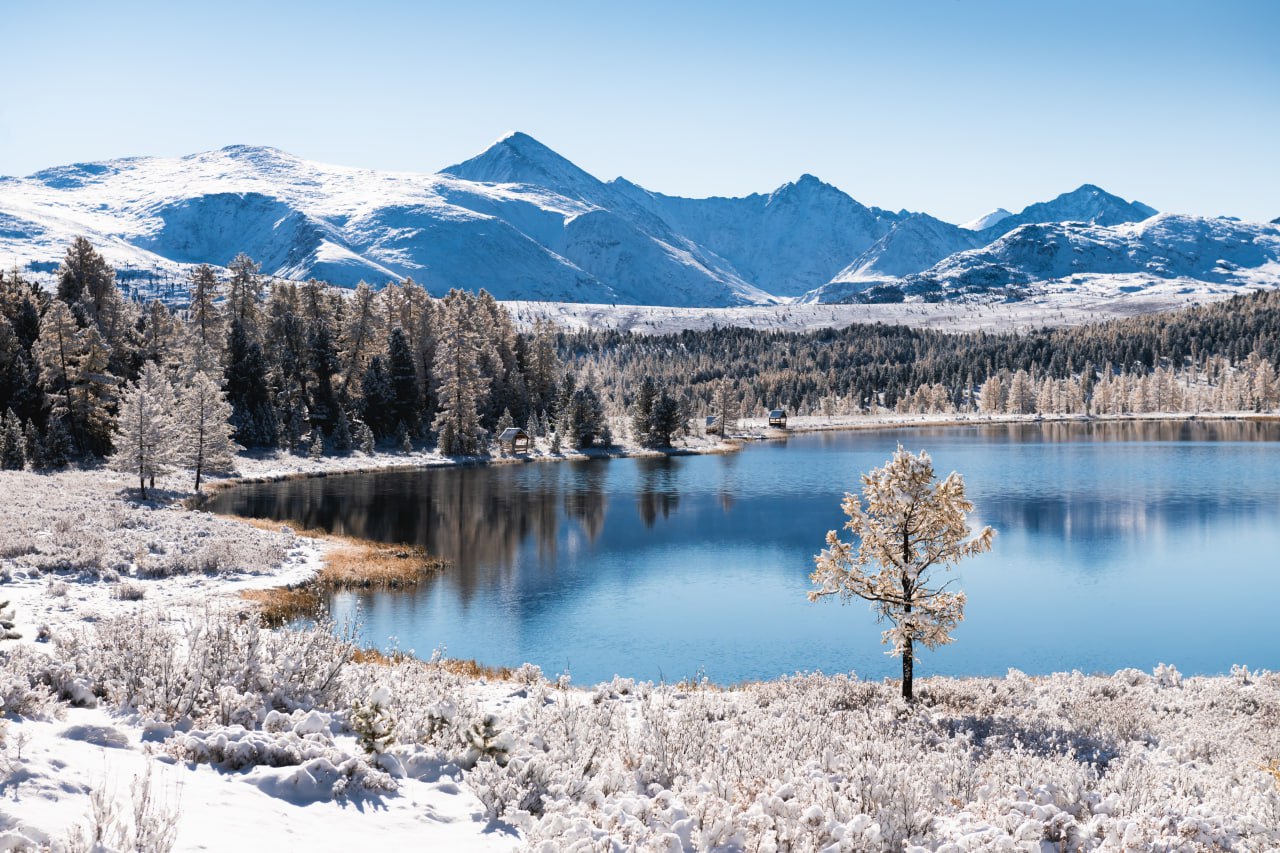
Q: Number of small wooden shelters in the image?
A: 3